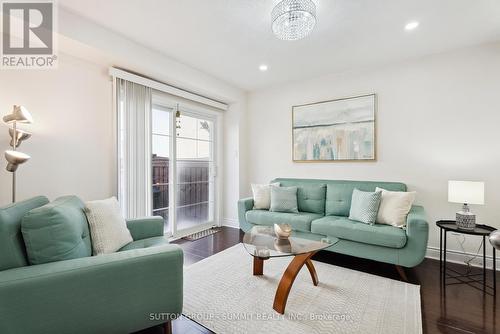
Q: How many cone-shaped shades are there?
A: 3